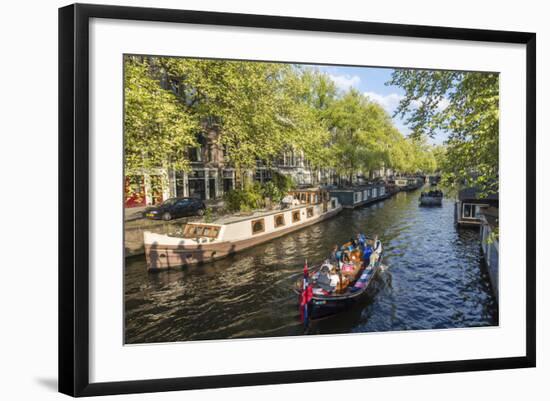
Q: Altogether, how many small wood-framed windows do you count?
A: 4